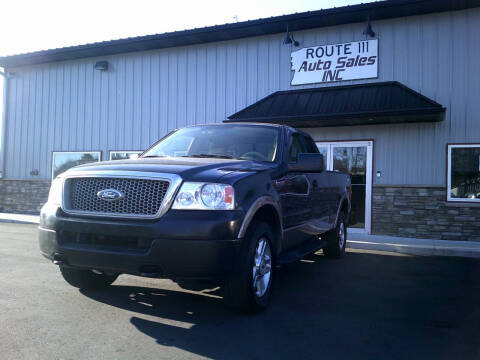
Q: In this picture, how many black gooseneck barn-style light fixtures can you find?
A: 2